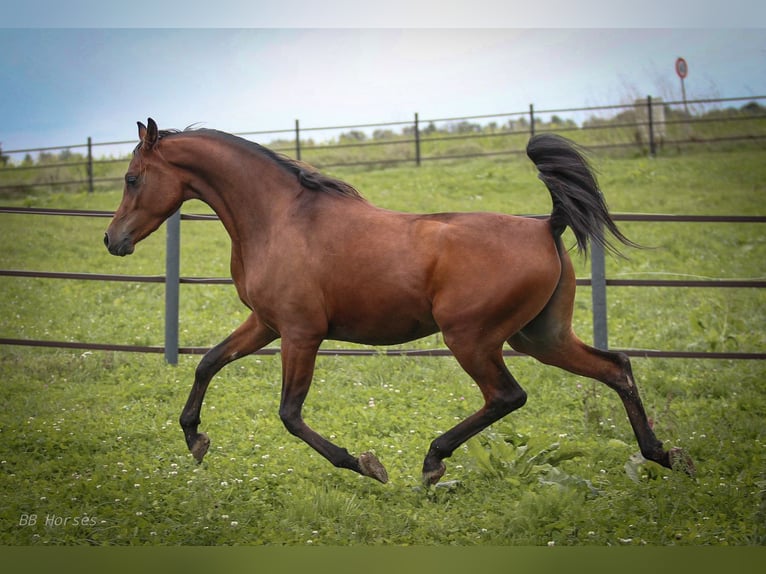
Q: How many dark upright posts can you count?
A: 5